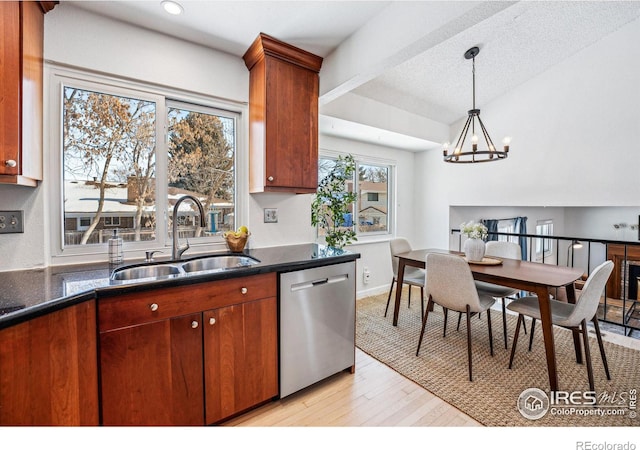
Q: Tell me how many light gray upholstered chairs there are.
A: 4